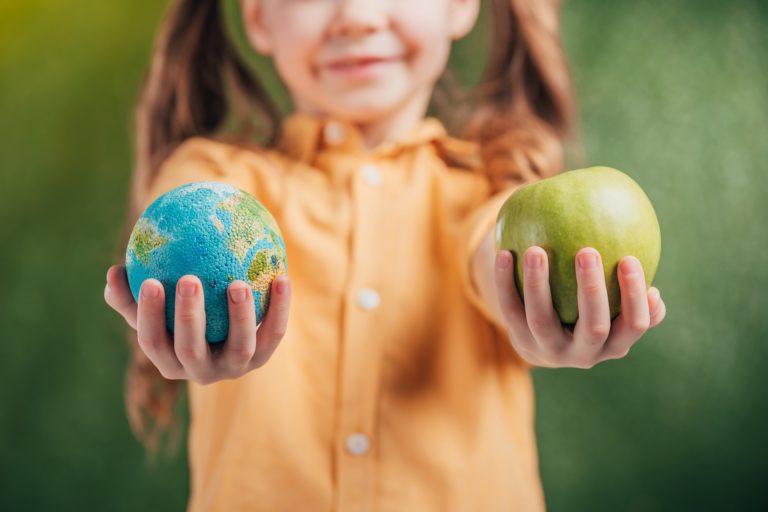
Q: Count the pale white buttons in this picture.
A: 4